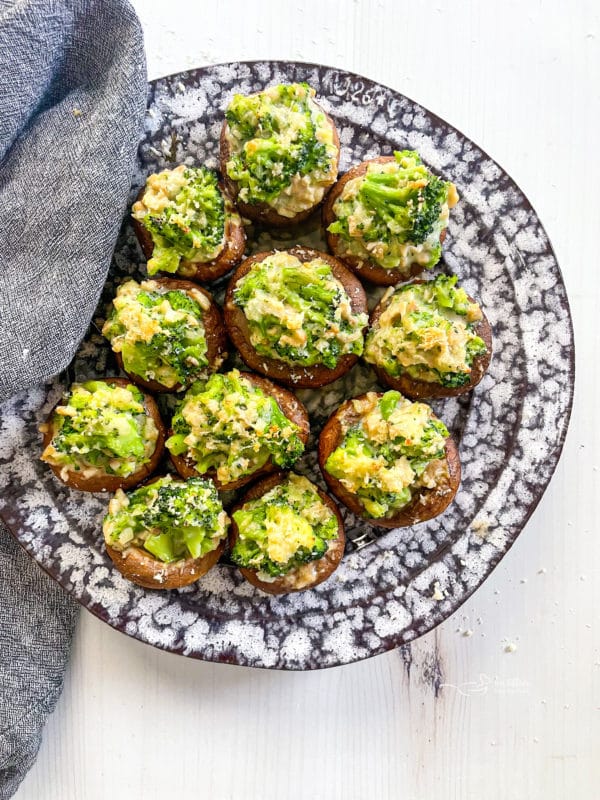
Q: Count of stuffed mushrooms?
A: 11